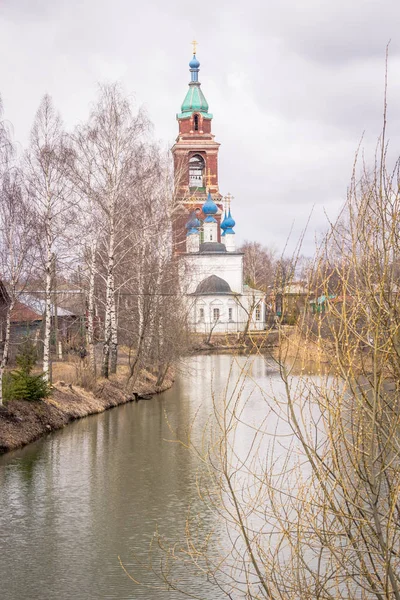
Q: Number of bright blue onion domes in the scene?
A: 5